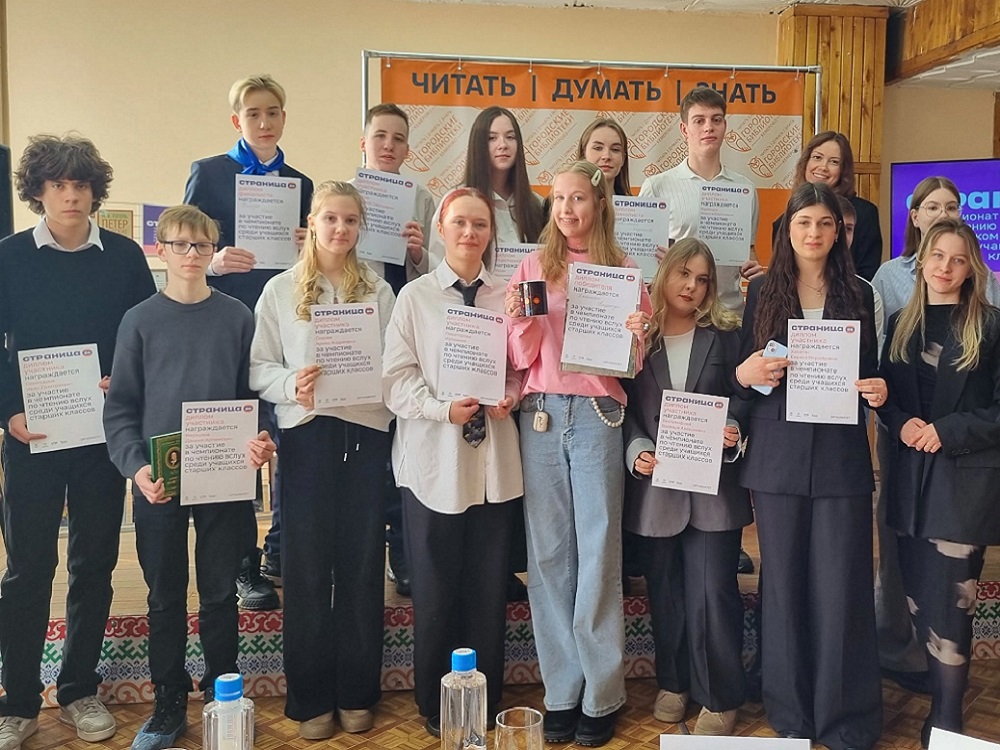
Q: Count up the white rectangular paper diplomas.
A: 12